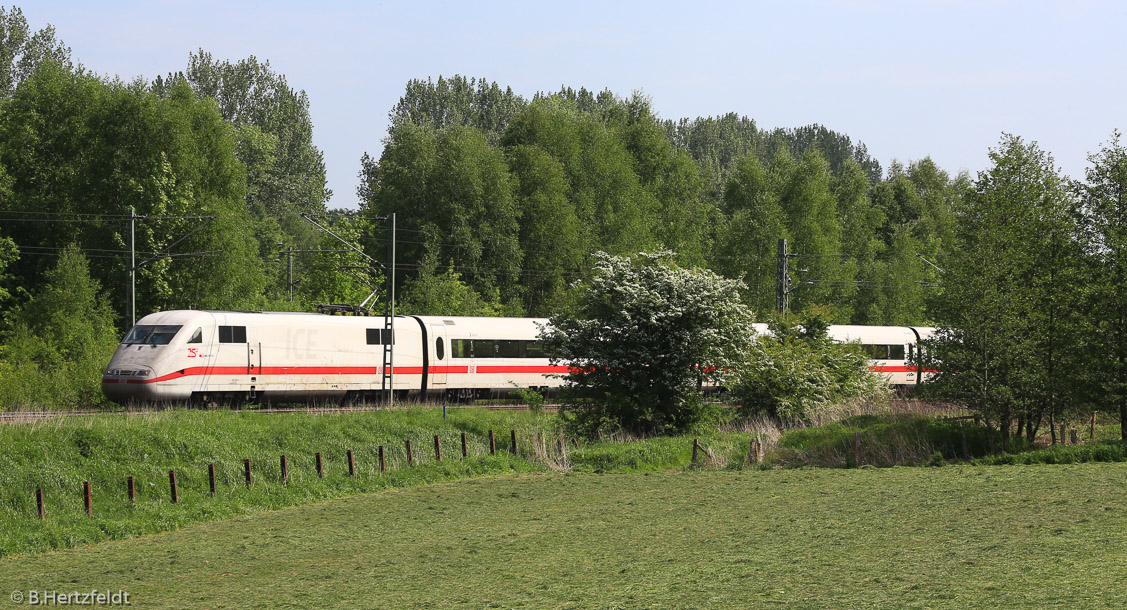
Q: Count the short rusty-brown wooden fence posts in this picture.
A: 15